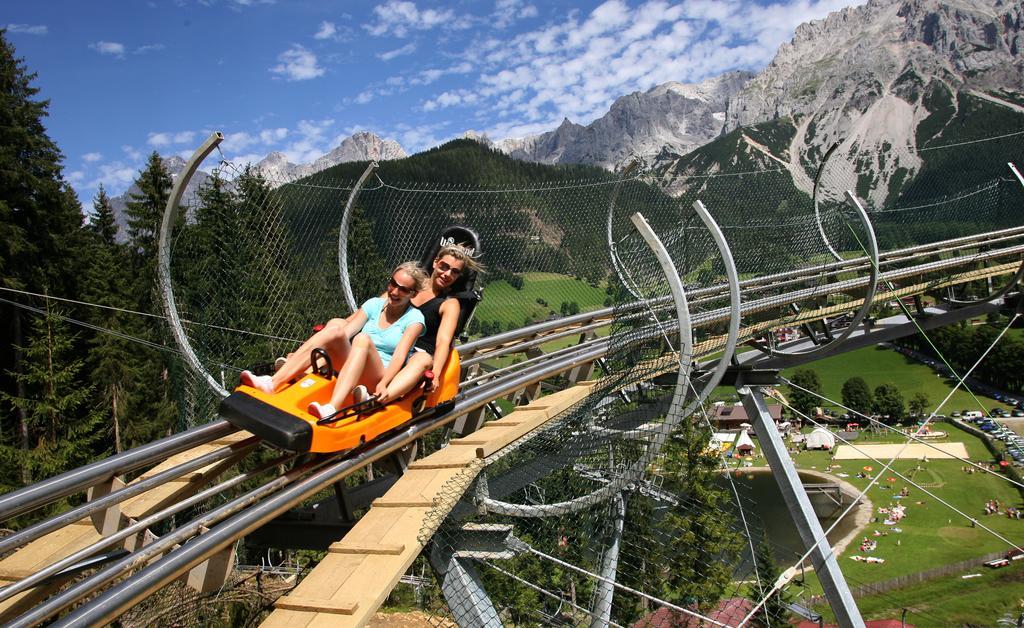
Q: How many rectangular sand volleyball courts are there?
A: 1